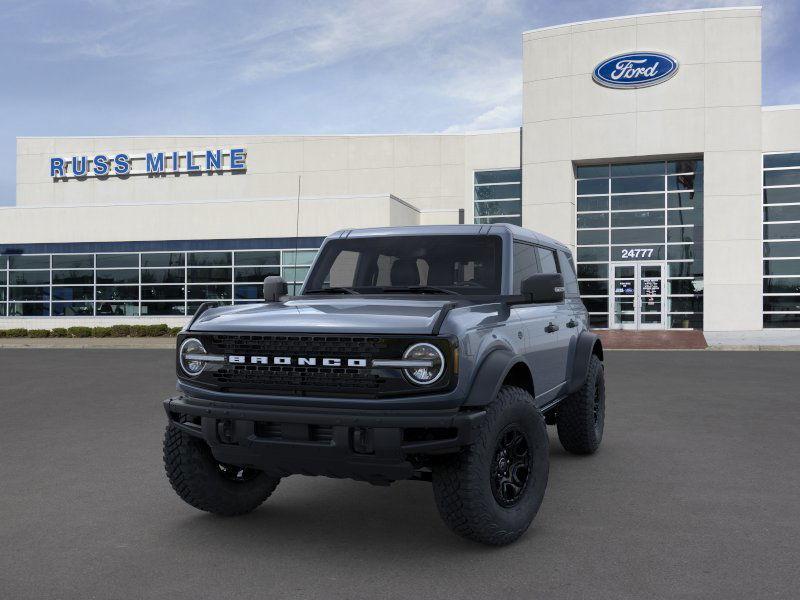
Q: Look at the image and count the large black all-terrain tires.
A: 3